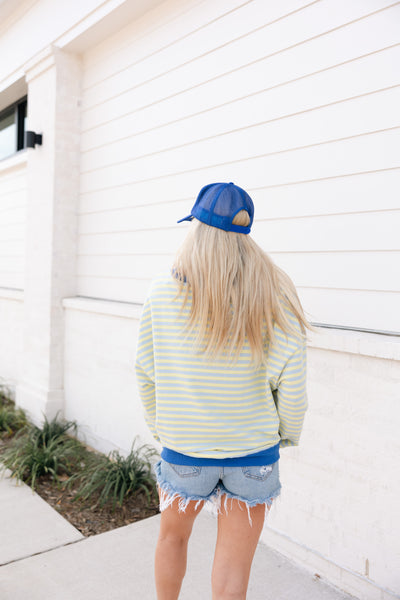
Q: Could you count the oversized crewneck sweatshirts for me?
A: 1